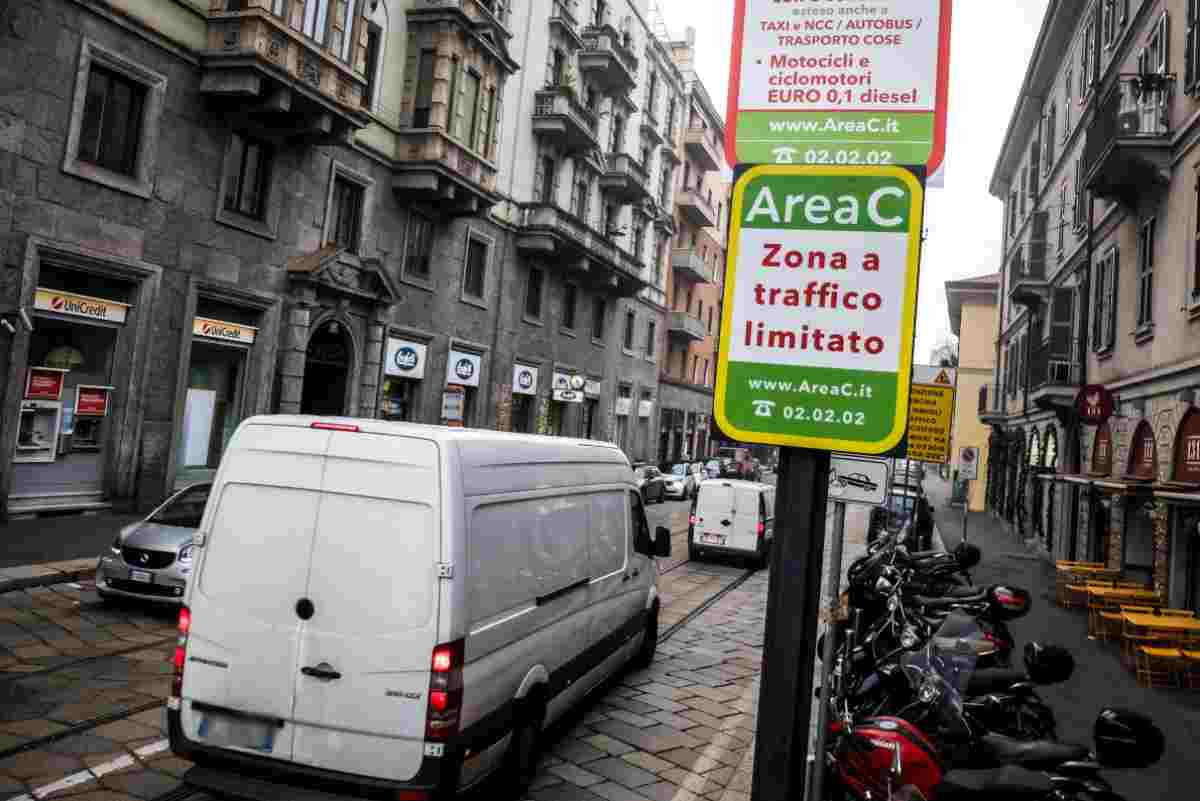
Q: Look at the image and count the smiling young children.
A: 0